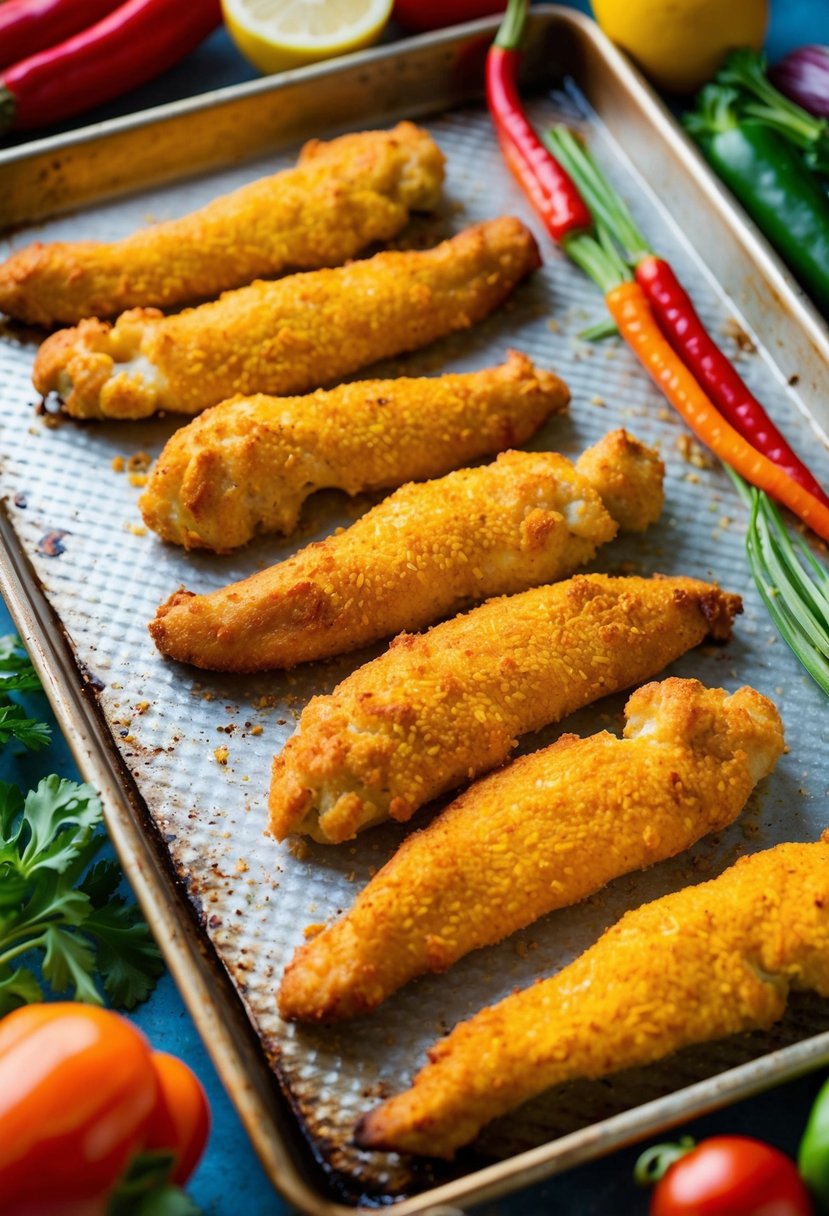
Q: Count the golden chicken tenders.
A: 7